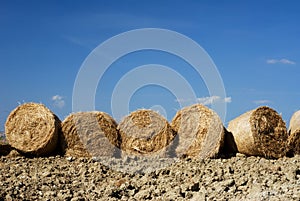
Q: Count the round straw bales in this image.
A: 6